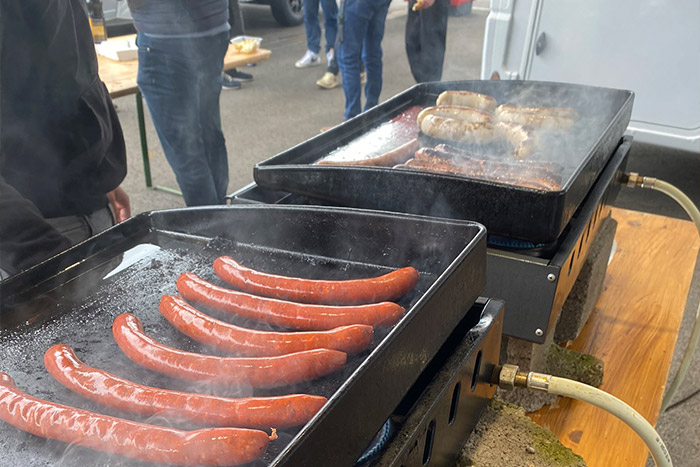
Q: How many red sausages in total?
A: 6